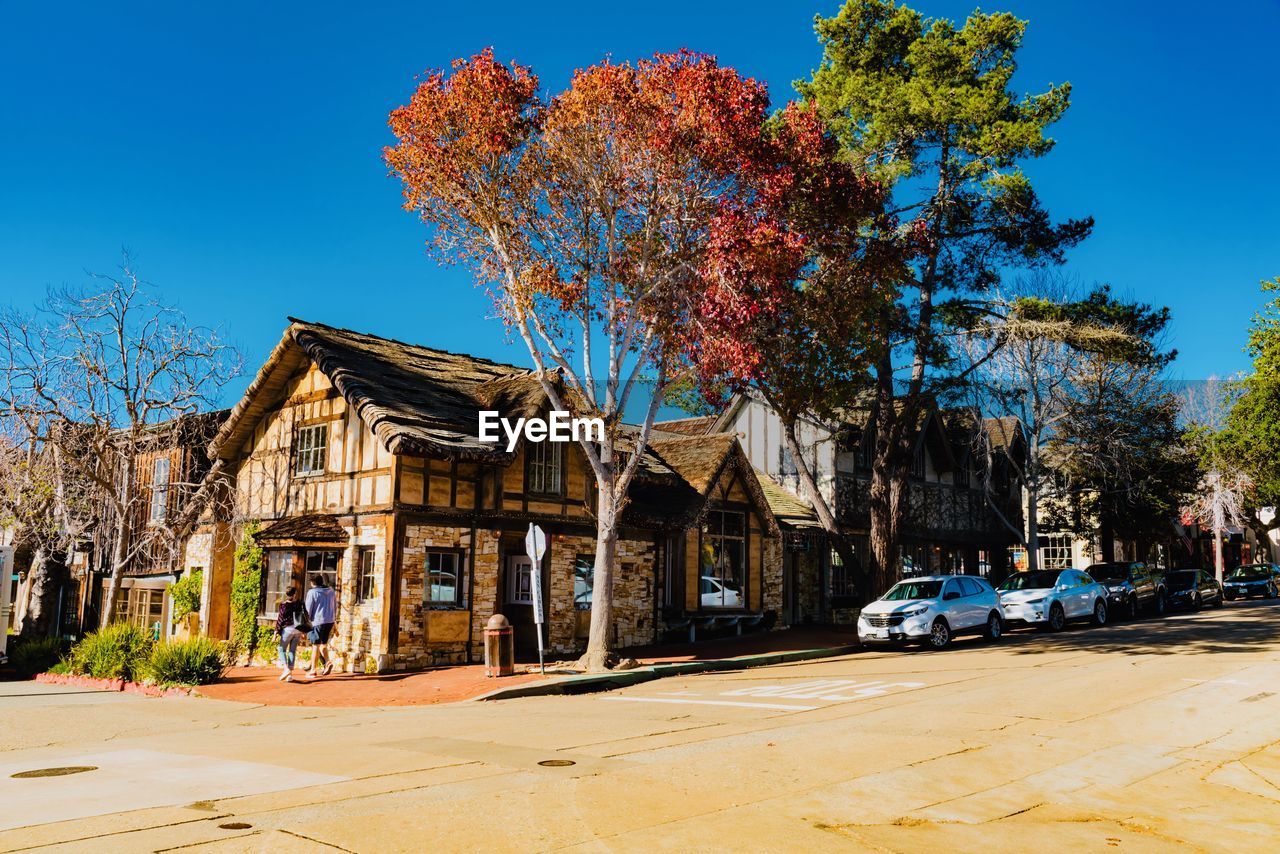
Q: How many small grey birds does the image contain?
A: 0